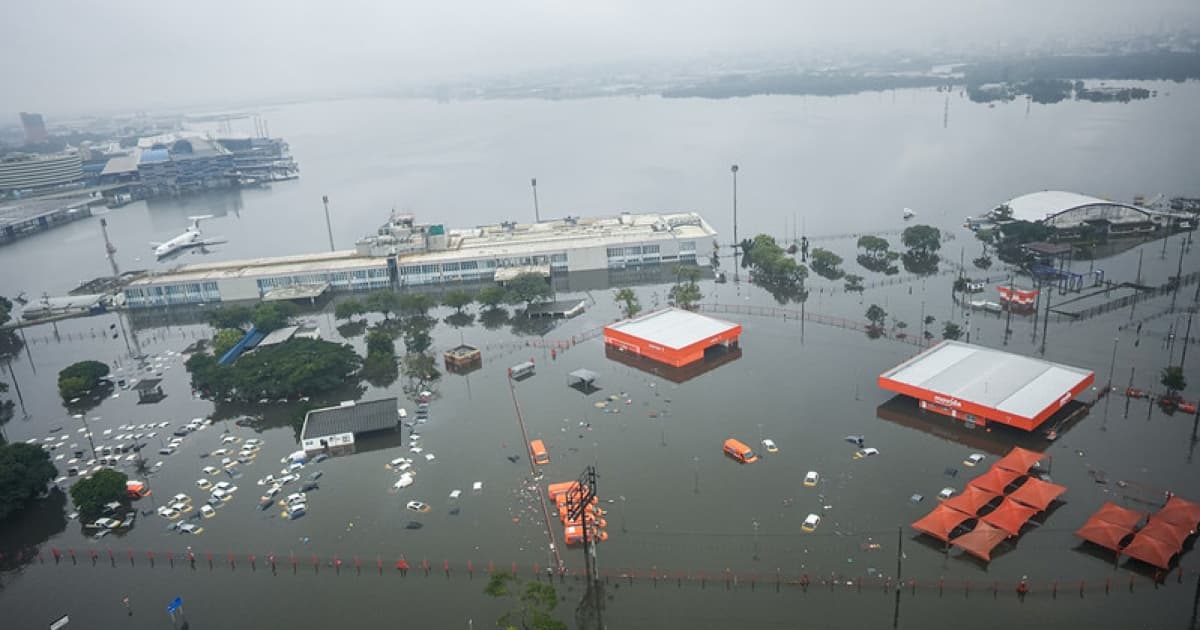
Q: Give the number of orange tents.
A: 12